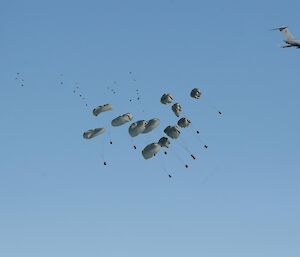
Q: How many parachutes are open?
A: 12